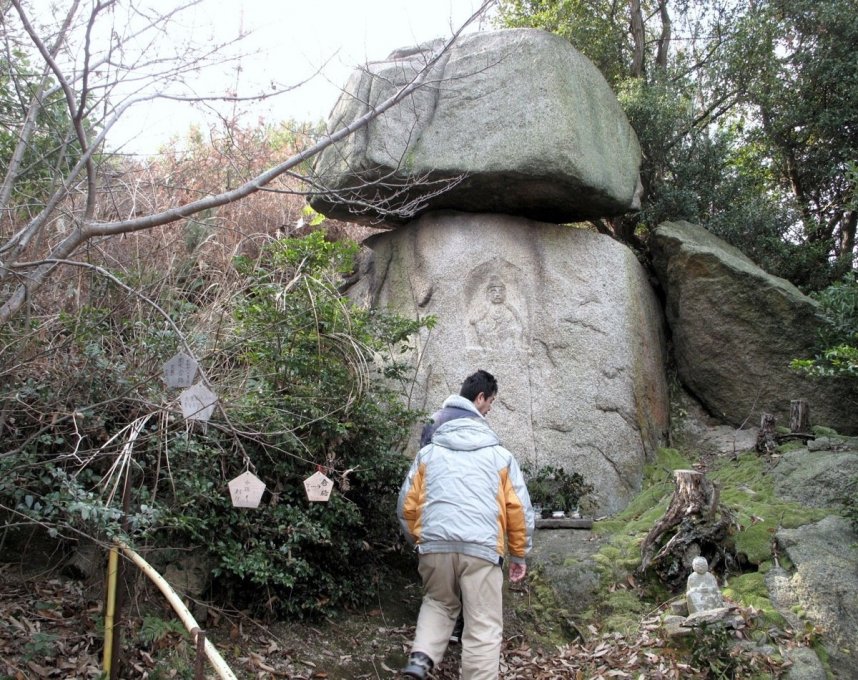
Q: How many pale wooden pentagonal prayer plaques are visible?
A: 4